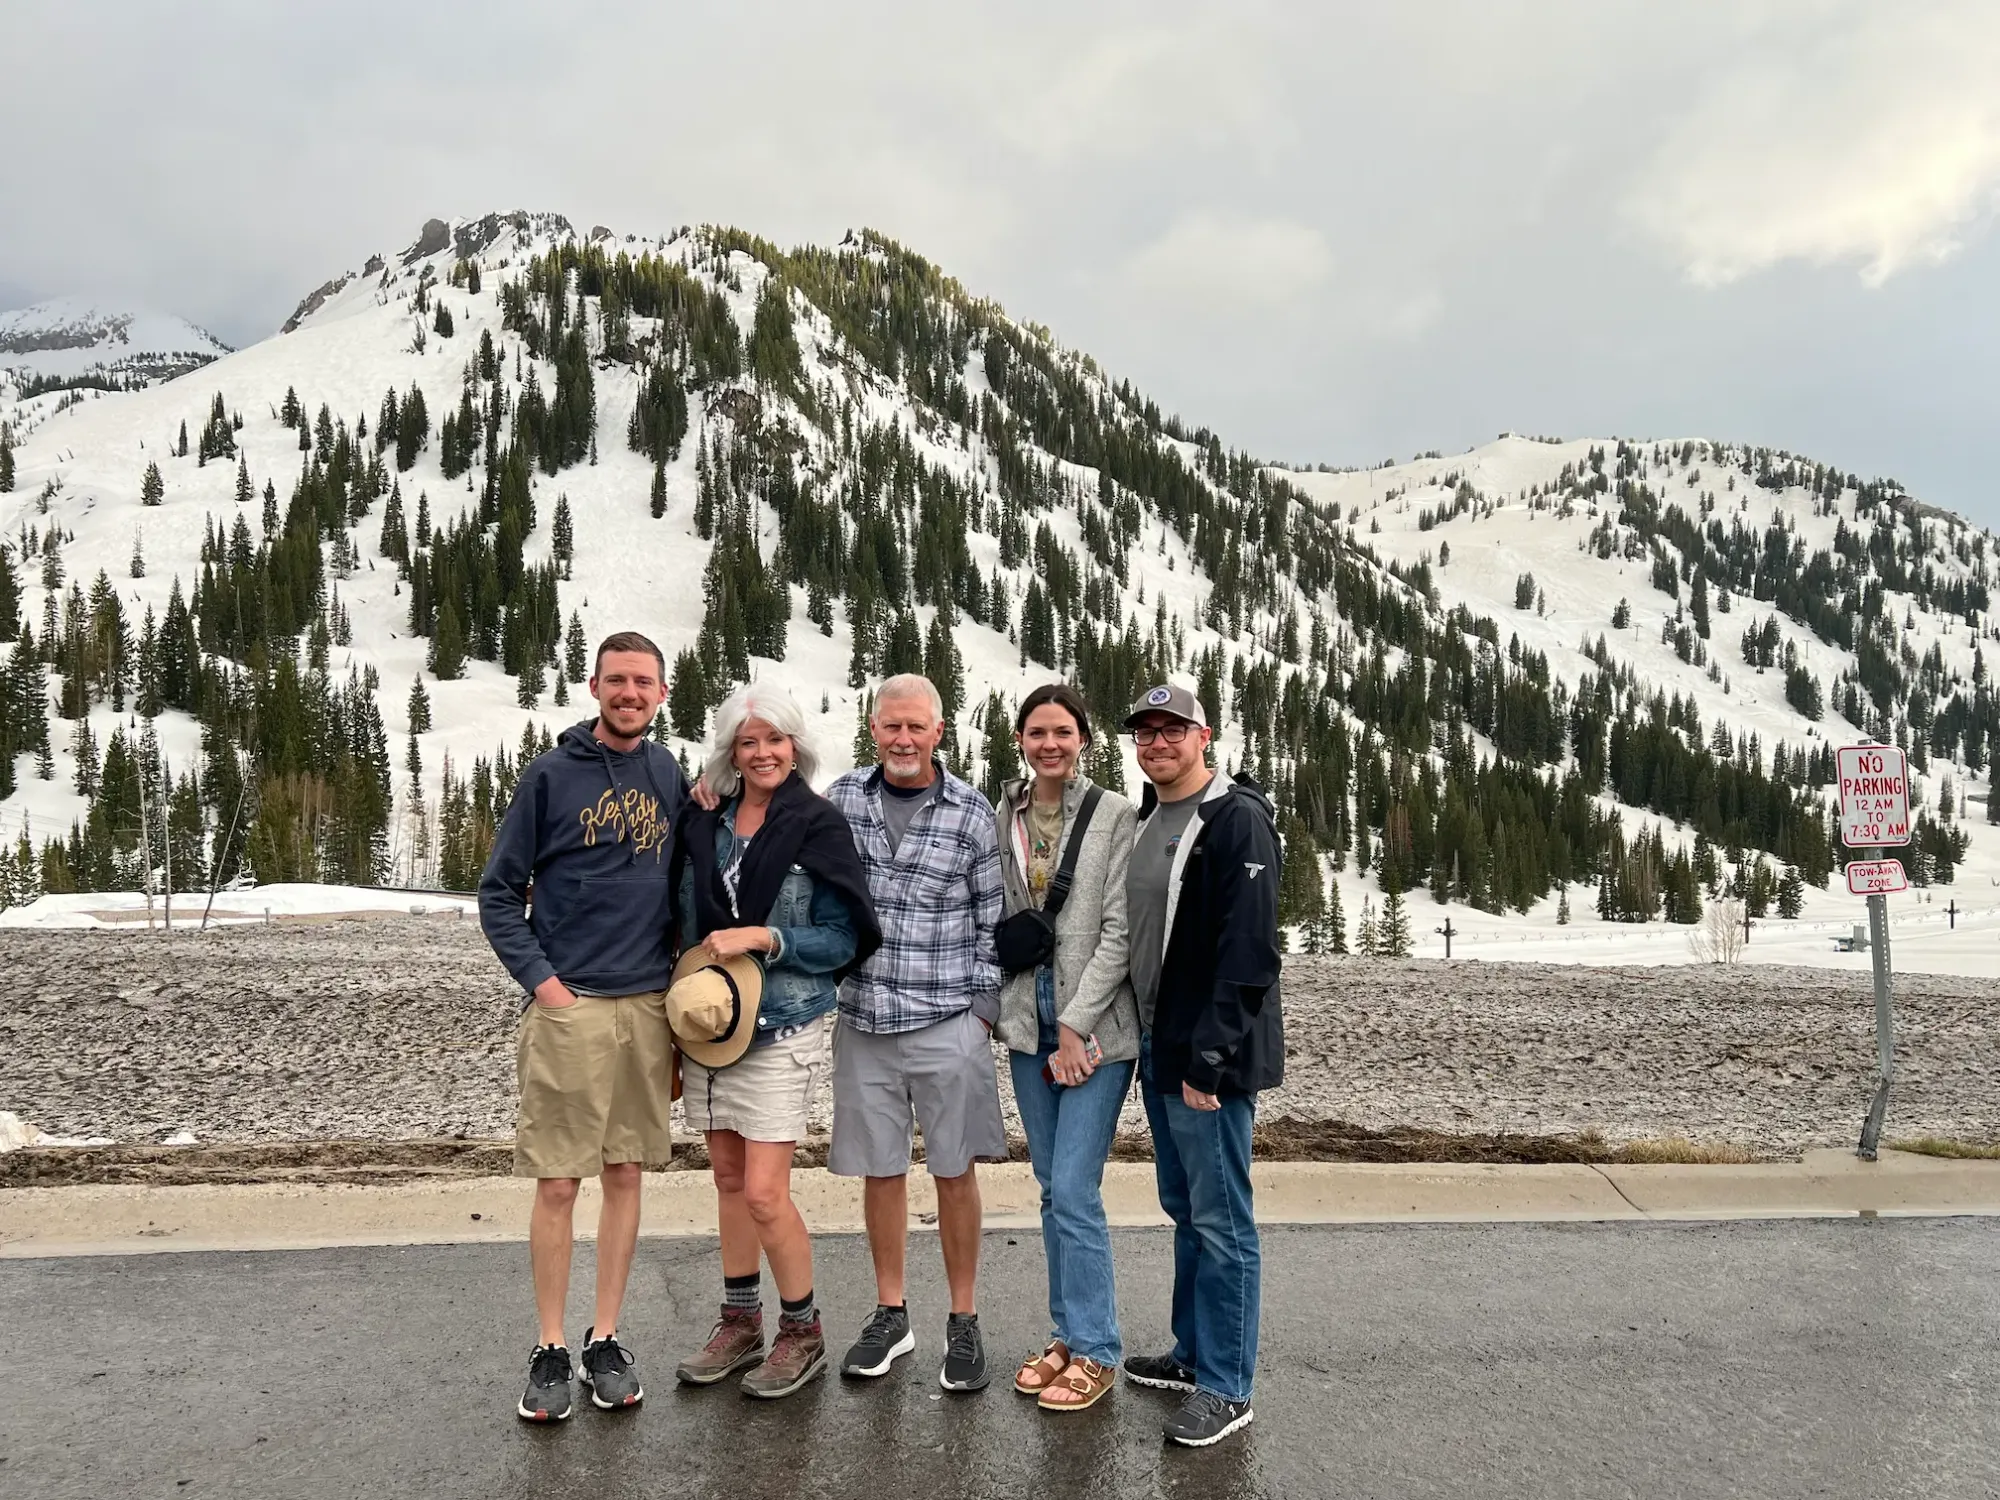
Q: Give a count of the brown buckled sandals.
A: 2